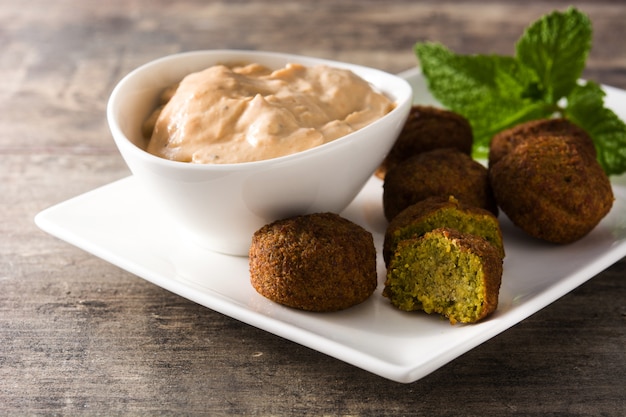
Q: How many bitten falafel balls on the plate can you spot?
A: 2